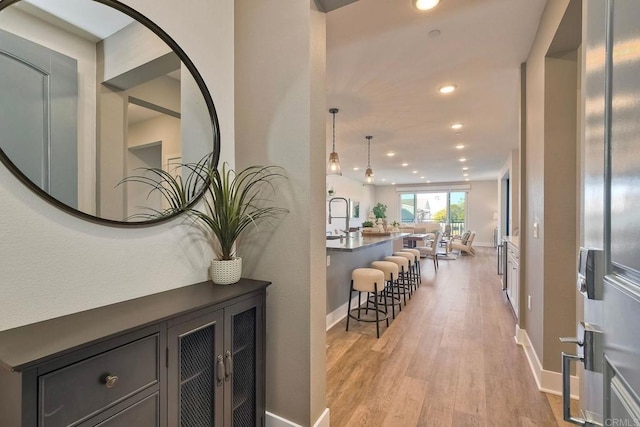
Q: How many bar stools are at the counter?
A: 5